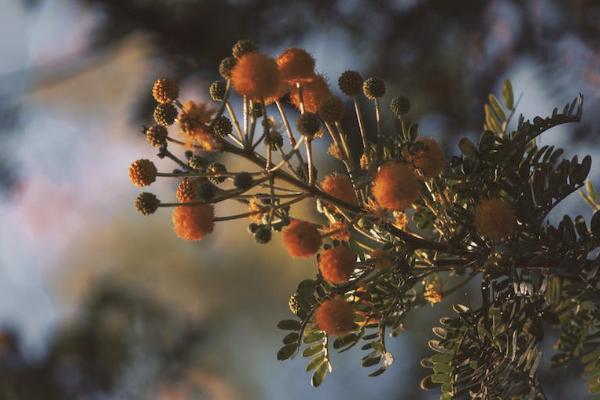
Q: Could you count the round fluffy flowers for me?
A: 11